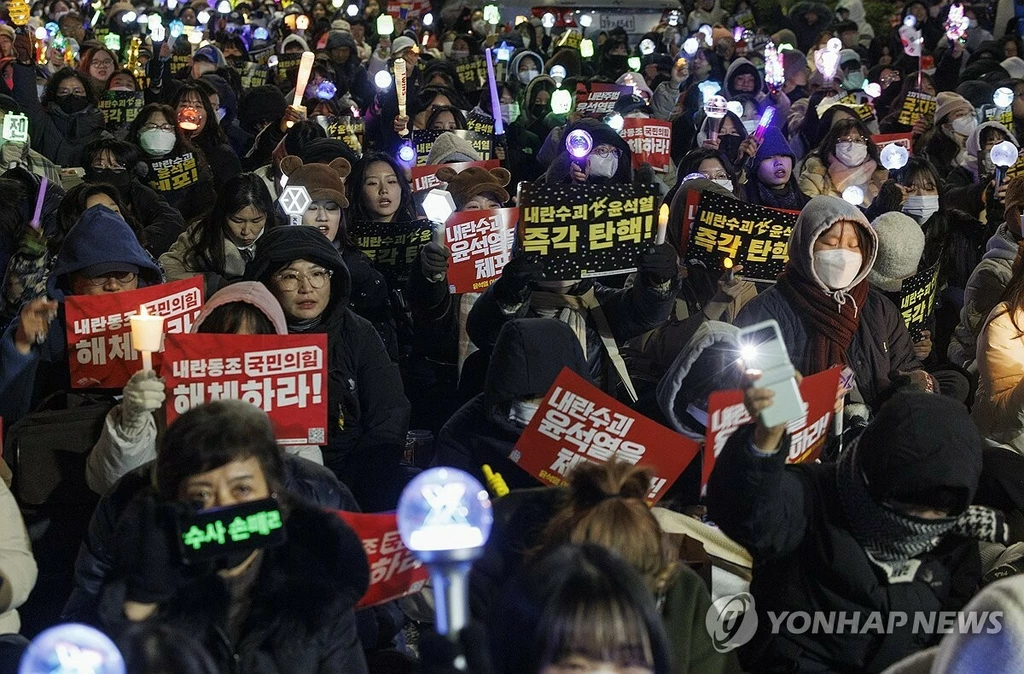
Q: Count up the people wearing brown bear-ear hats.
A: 2